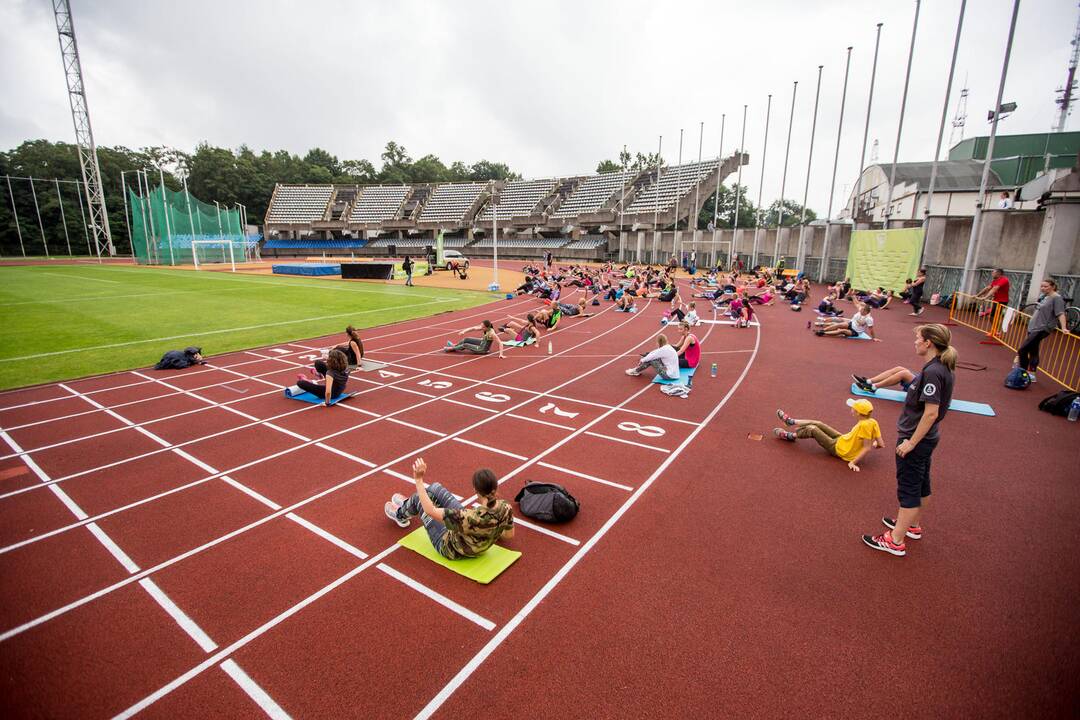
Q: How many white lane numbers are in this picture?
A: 7